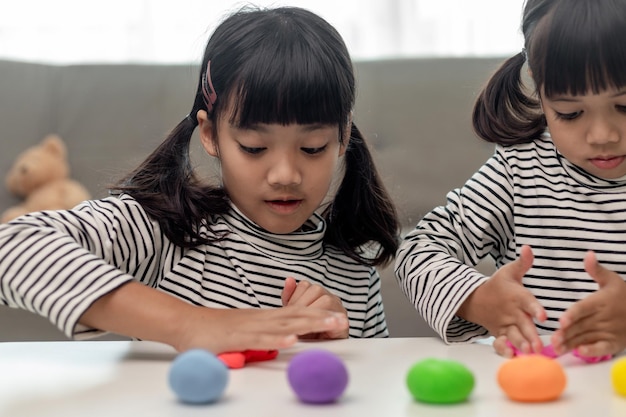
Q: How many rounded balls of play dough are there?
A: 5